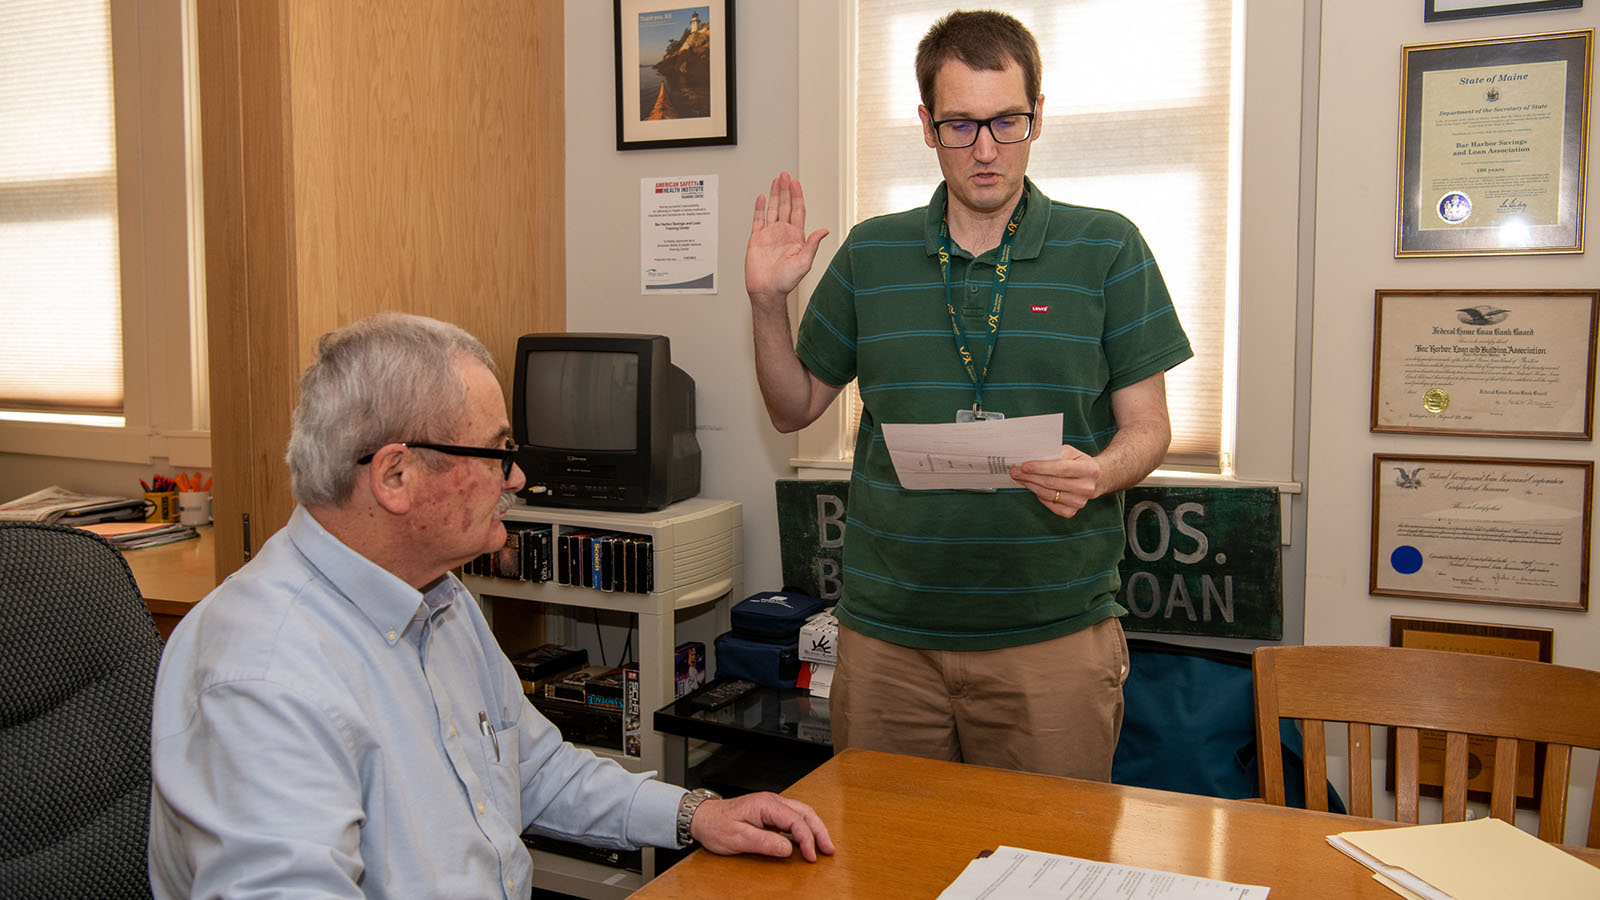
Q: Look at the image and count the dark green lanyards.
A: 1